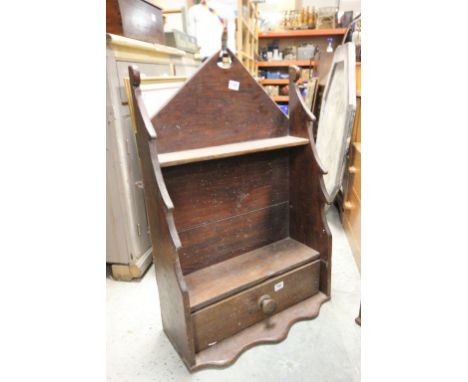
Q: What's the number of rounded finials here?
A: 2